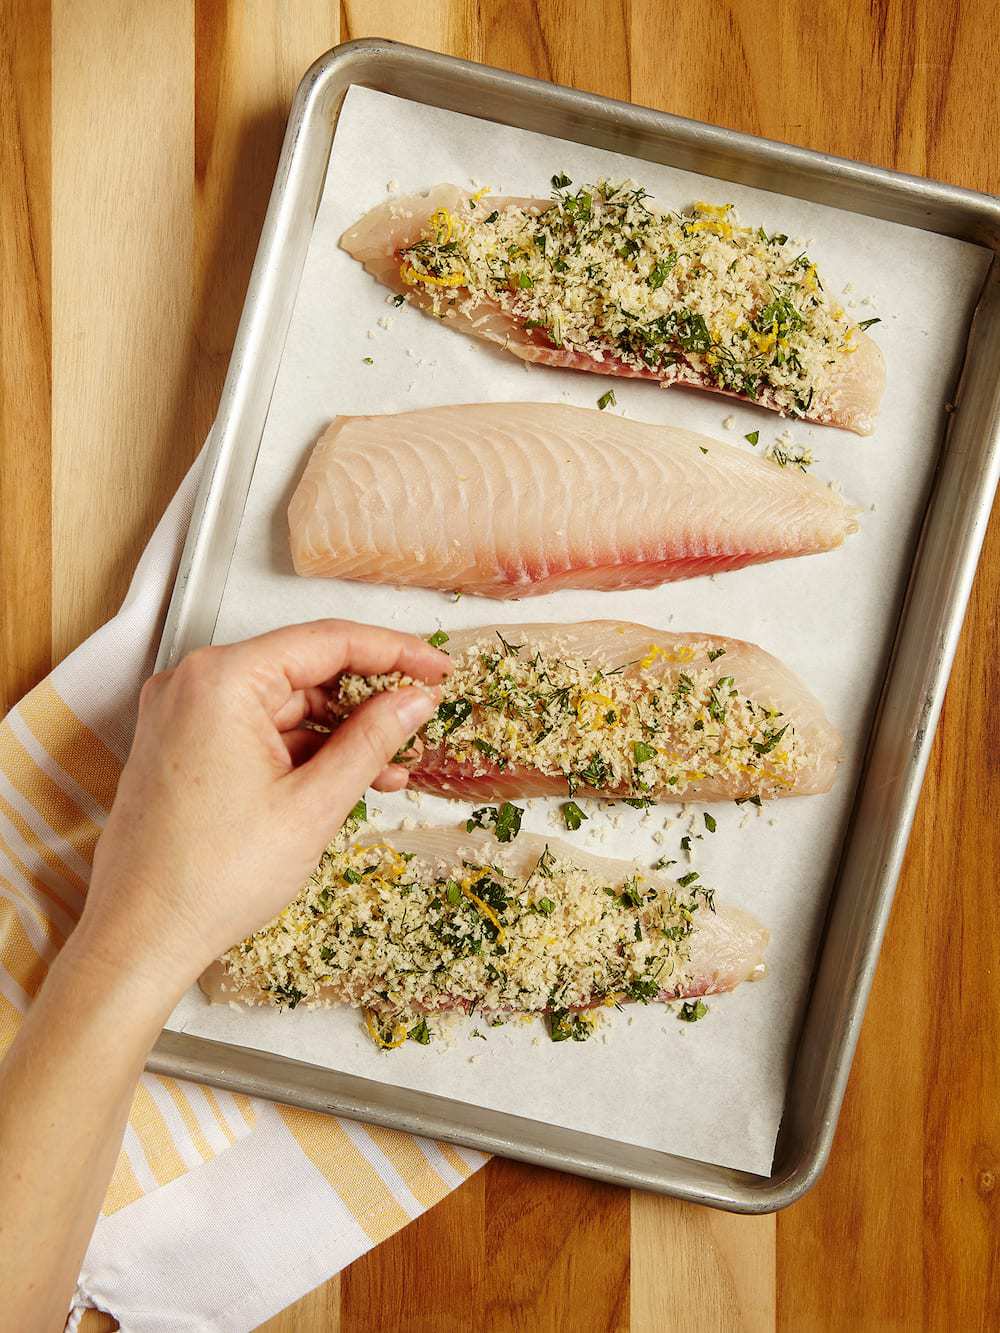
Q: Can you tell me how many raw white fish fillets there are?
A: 4